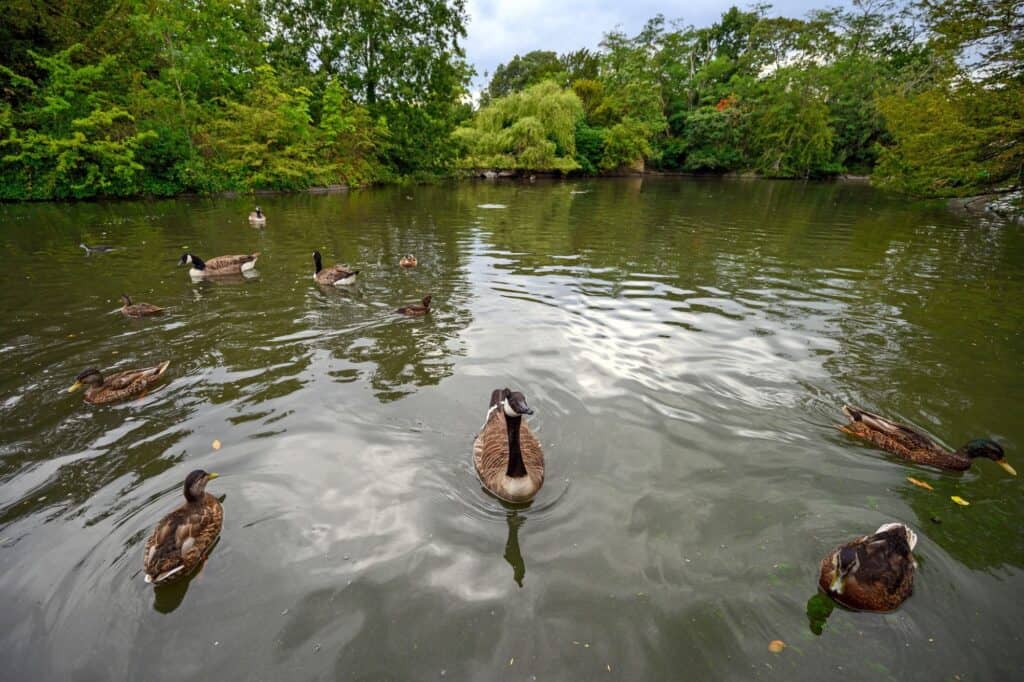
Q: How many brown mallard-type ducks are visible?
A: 7